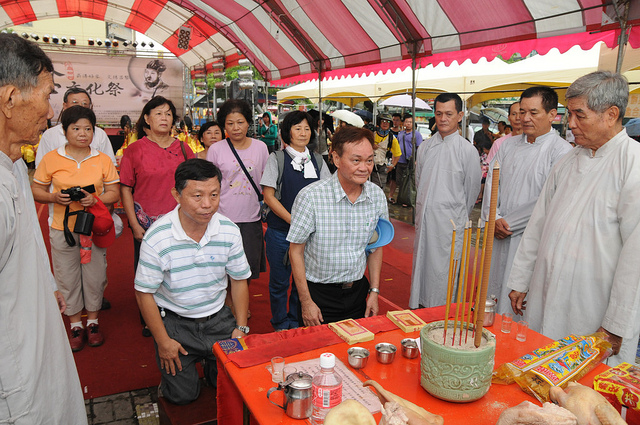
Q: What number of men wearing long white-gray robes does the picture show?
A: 4